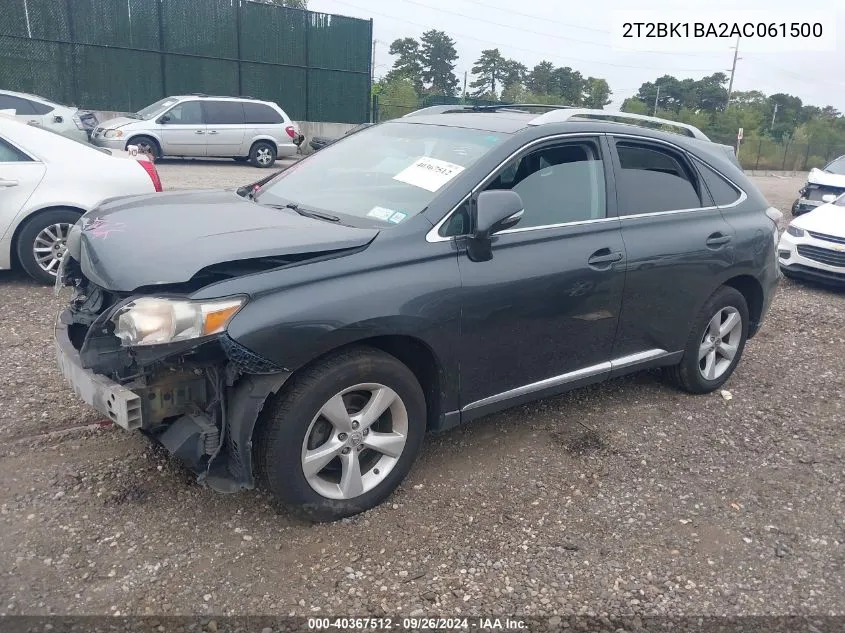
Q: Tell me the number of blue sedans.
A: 0